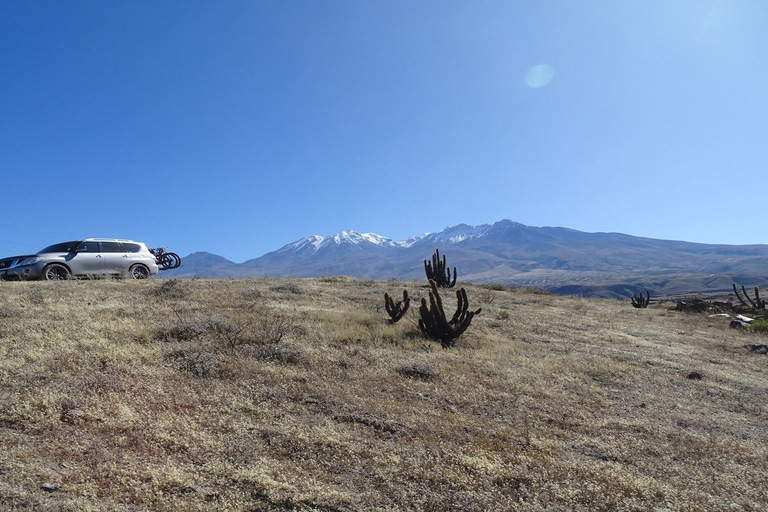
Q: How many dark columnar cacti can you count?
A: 5